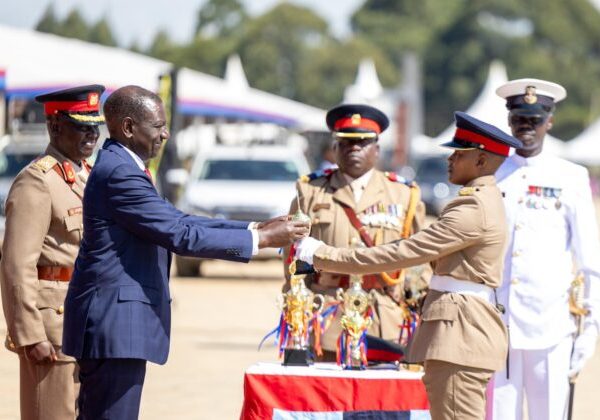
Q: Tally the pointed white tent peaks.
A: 3